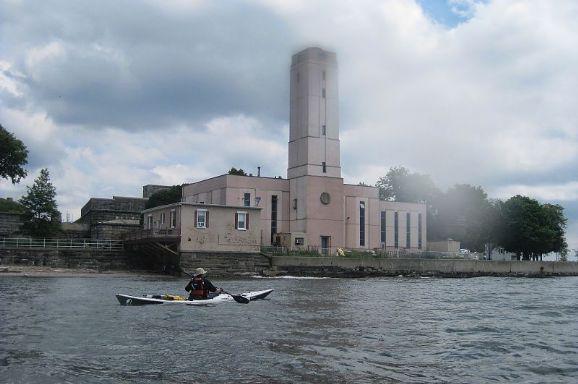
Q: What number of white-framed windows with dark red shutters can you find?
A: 2